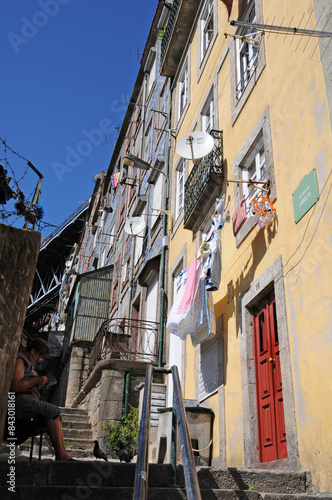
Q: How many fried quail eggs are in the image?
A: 0